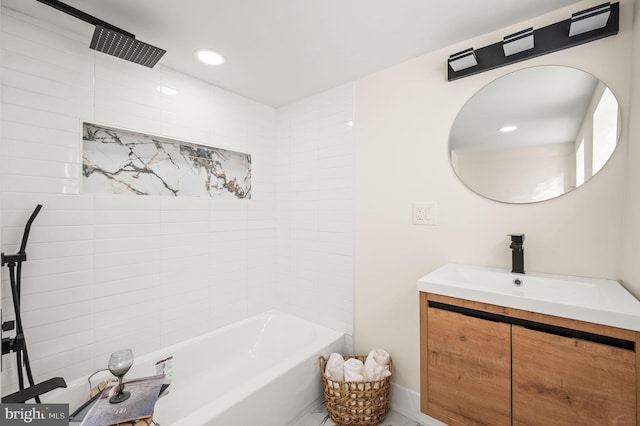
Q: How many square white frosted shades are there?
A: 3